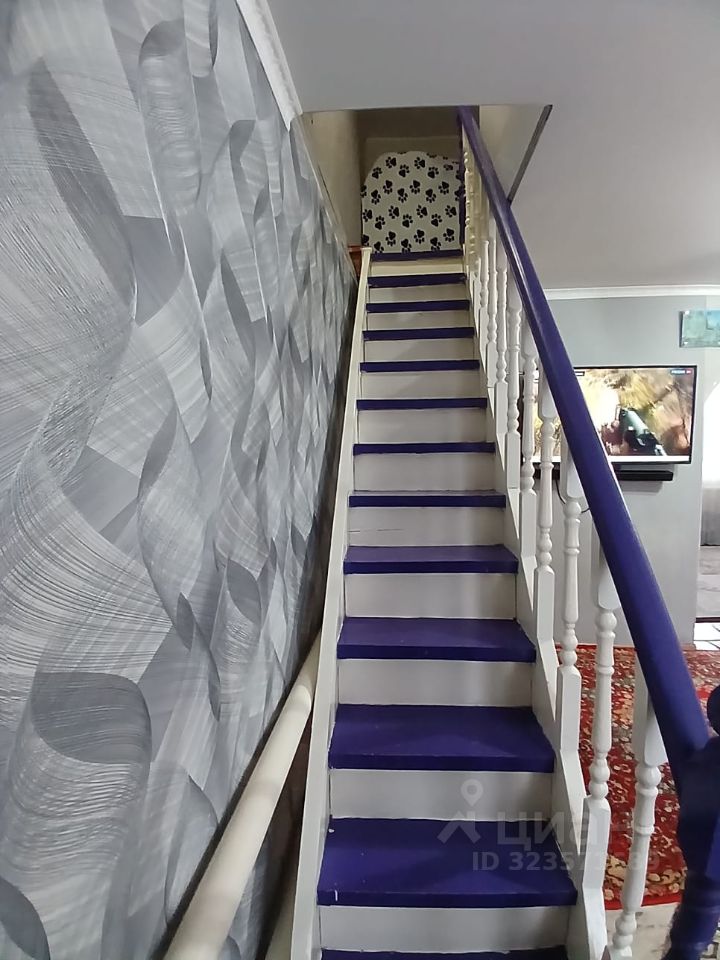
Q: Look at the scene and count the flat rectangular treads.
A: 13